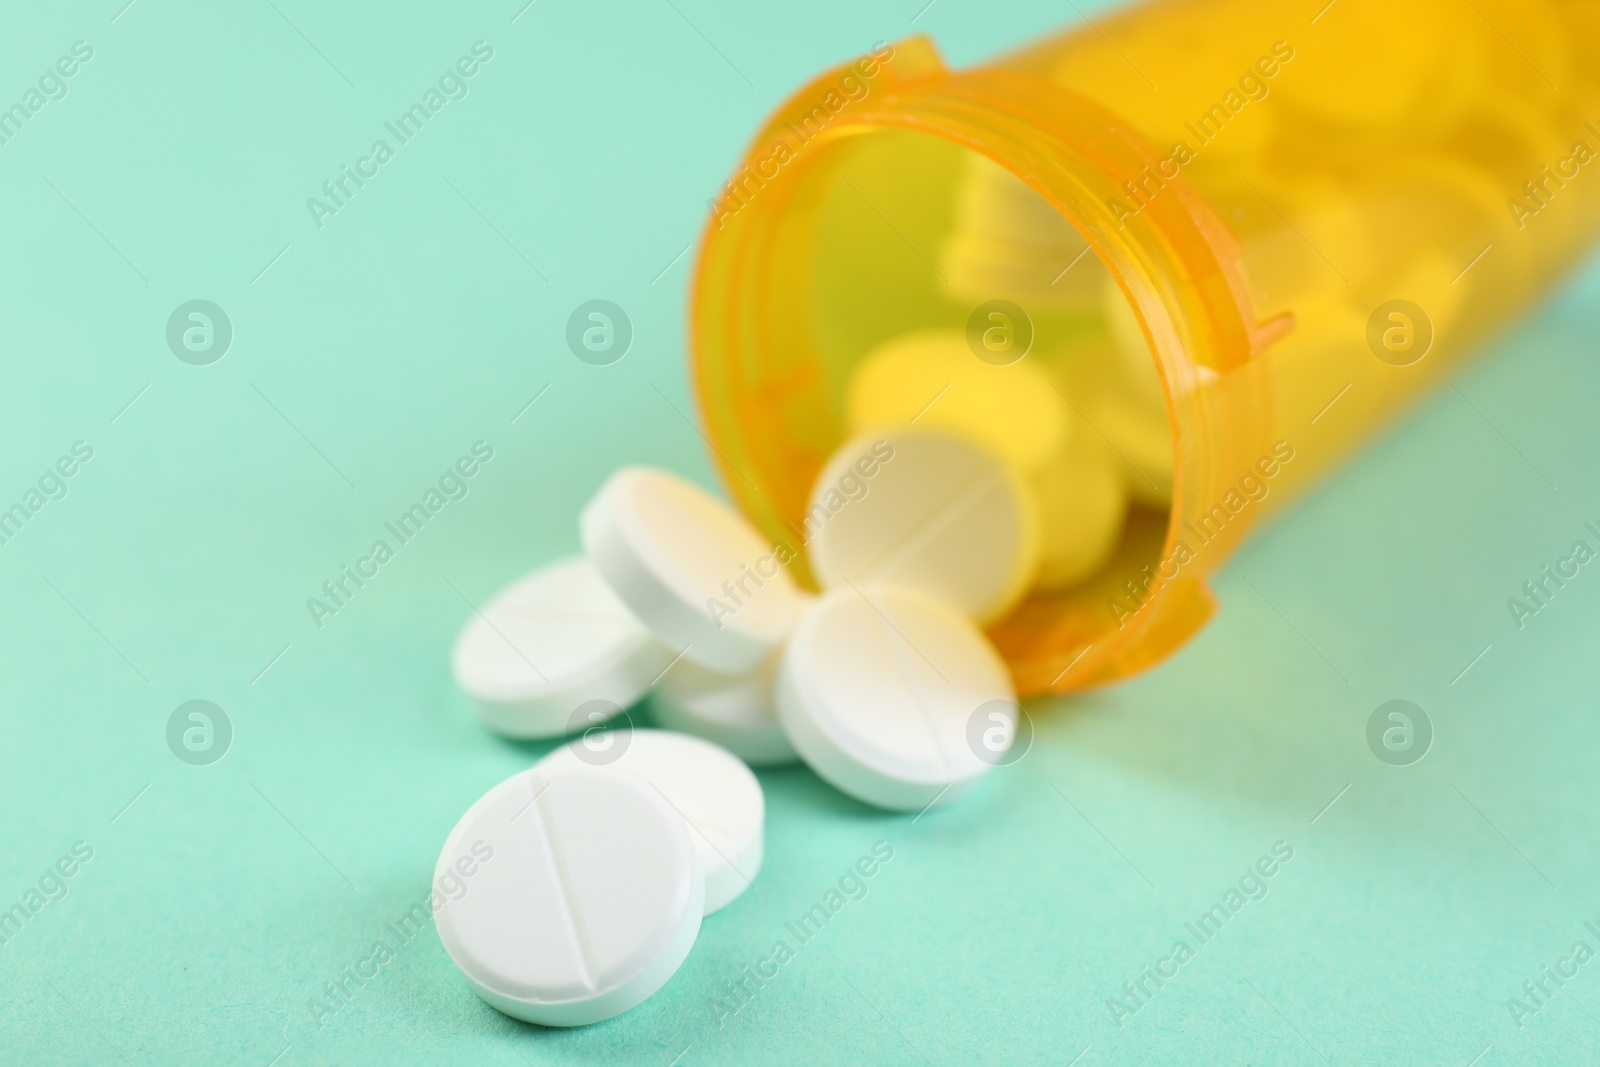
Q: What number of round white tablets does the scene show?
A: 7